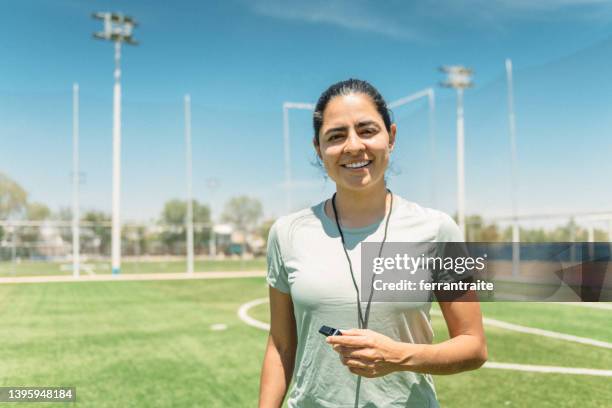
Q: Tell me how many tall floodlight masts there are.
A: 2